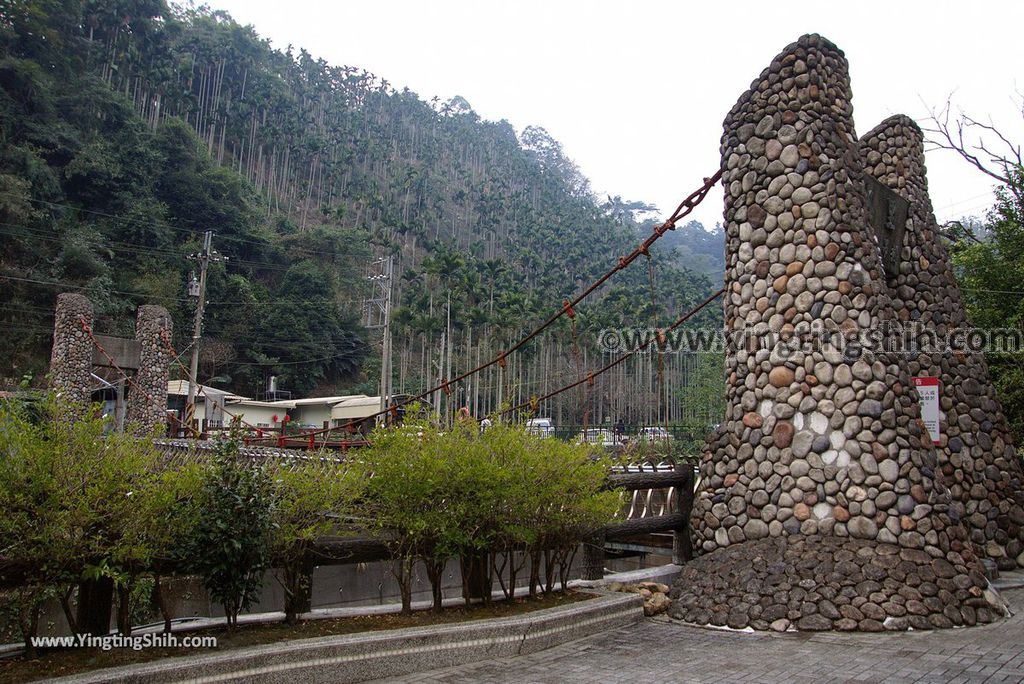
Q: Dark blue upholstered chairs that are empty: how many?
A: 0